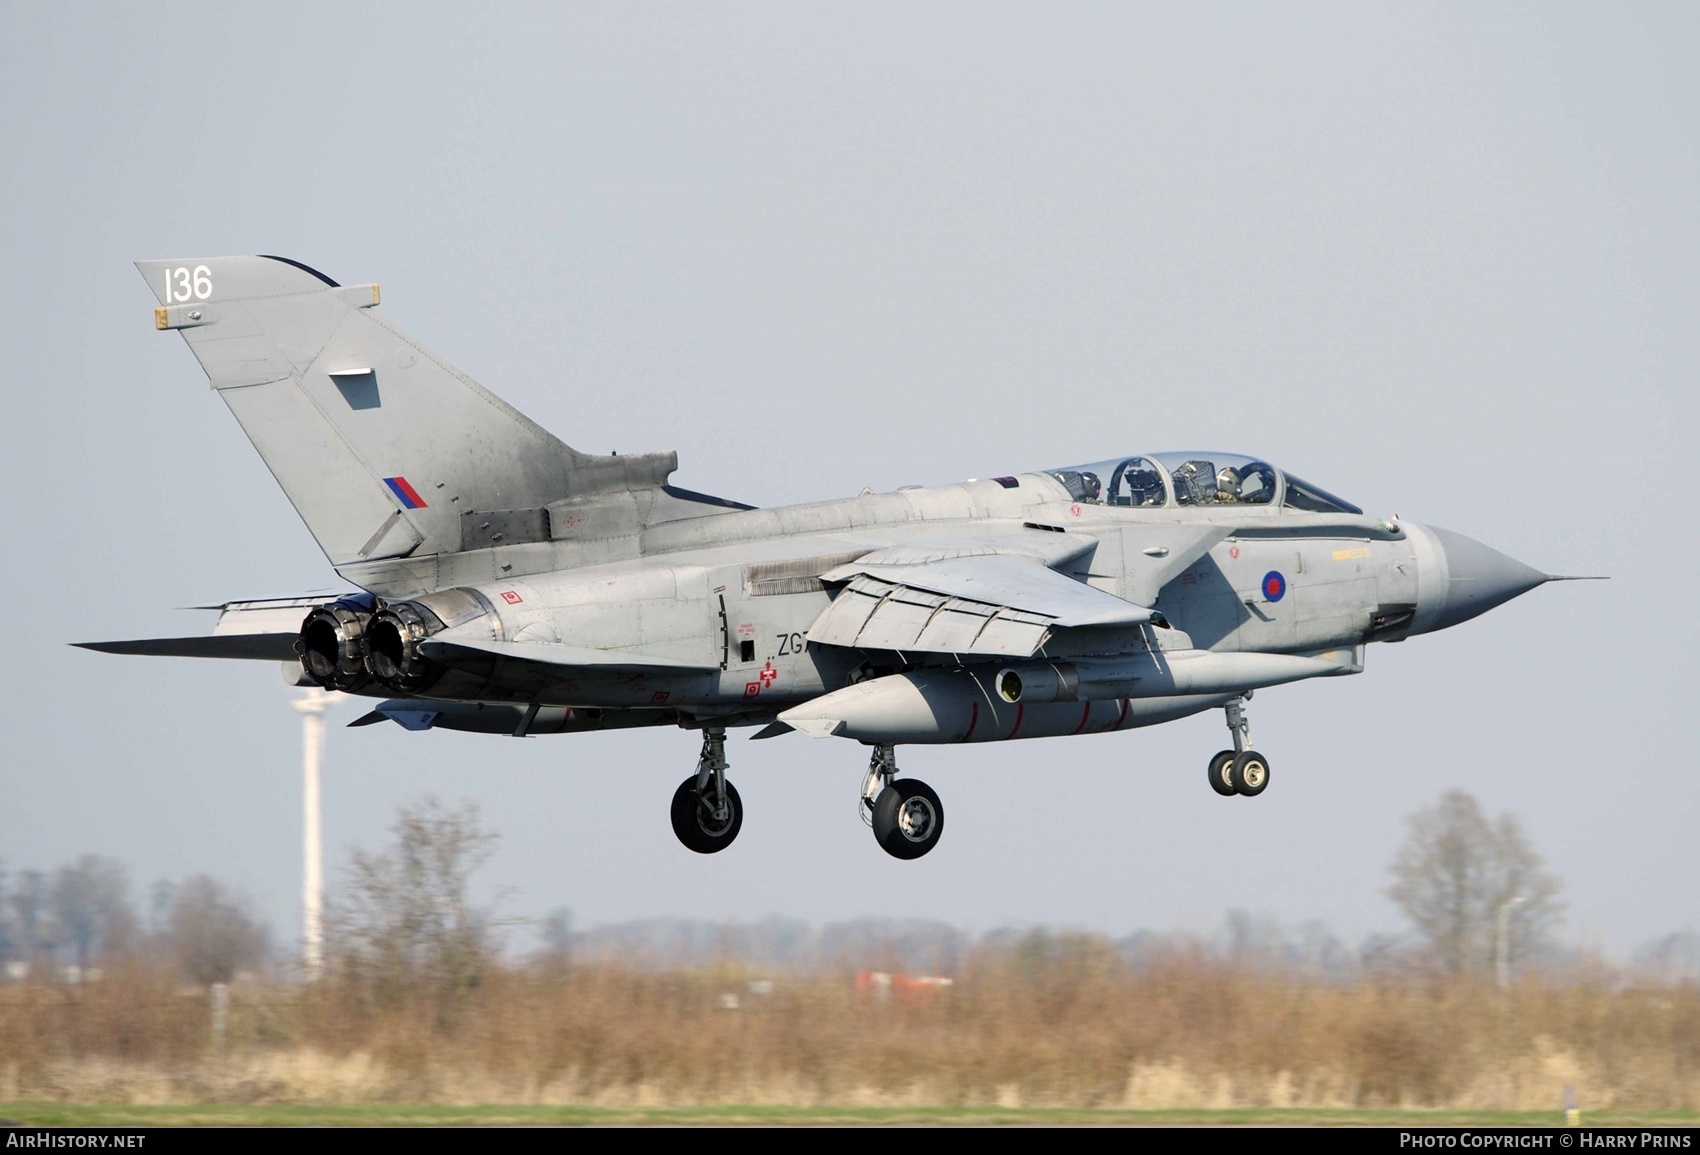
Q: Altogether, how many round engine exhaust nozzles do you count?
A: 2